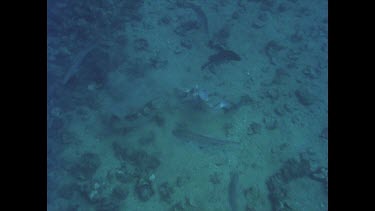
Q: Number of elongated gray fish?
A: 4